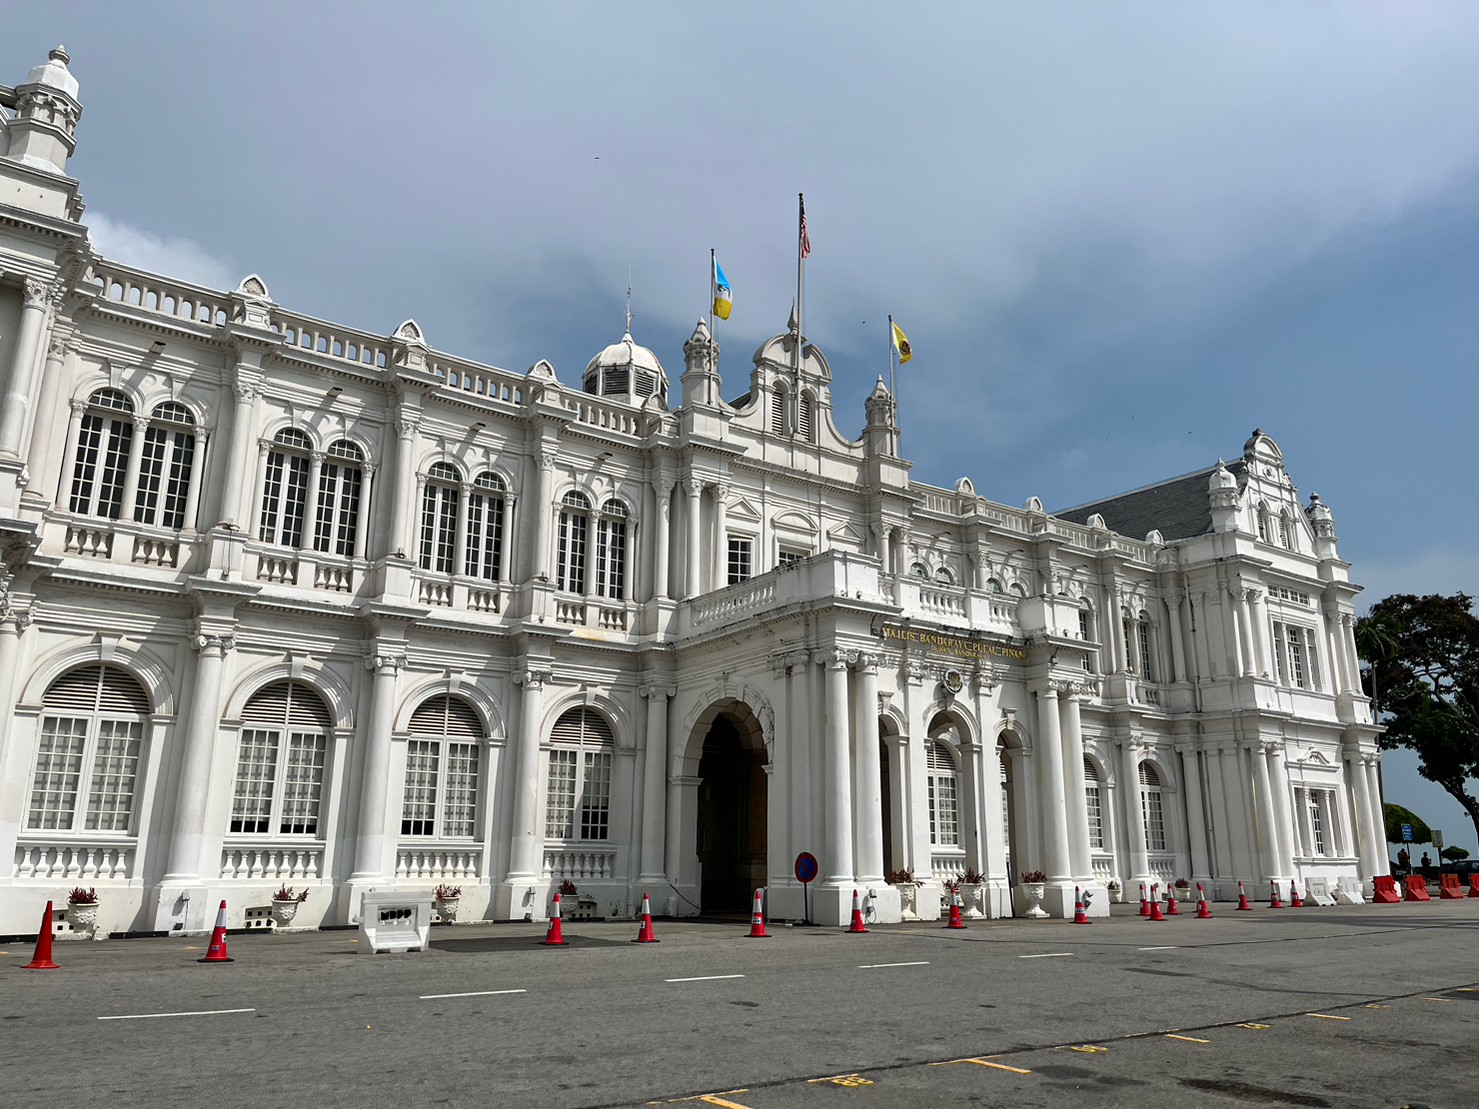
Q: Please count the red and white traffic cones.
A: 14